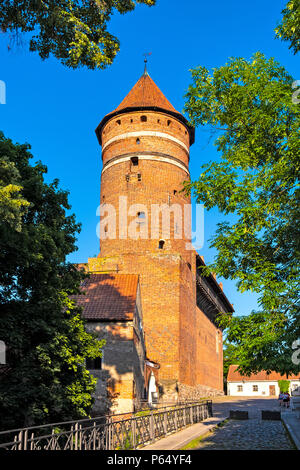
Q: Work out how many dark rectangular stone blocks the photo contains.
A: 2